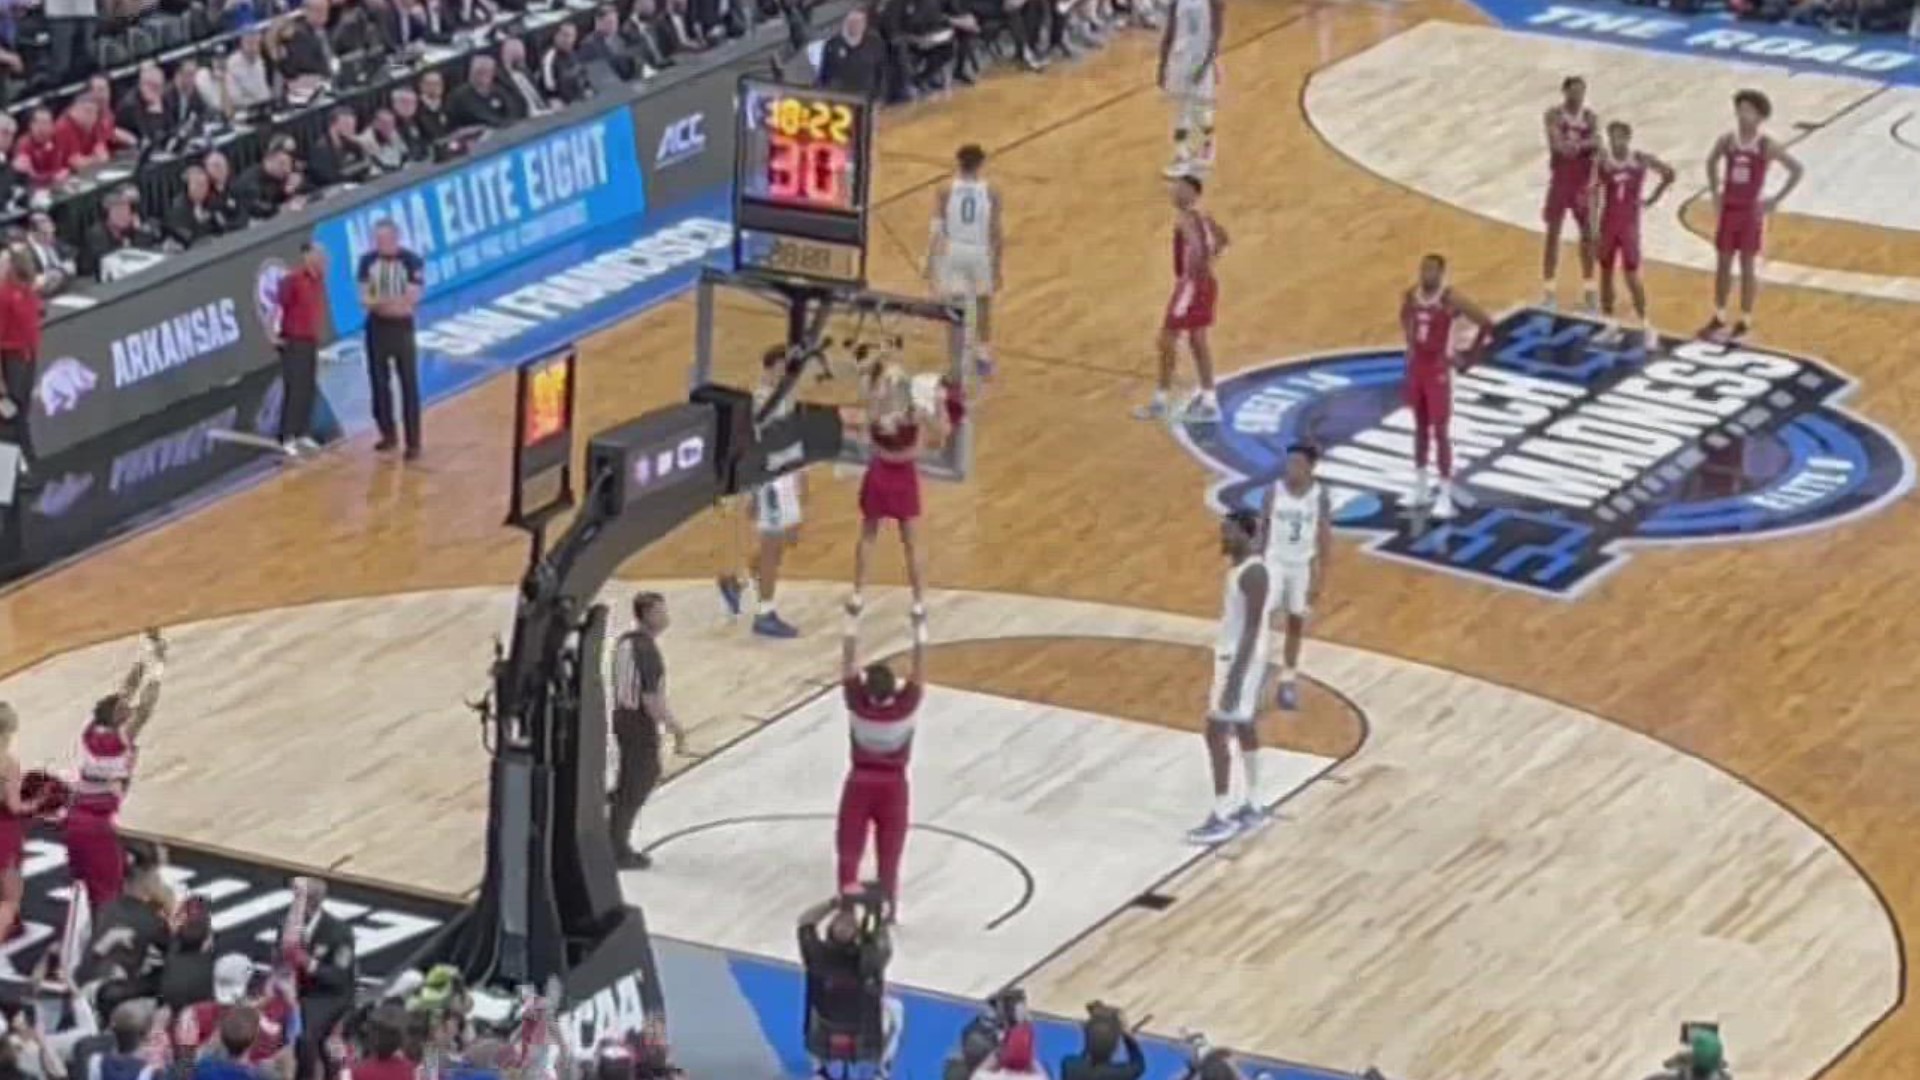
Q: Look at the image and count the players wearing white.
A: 5